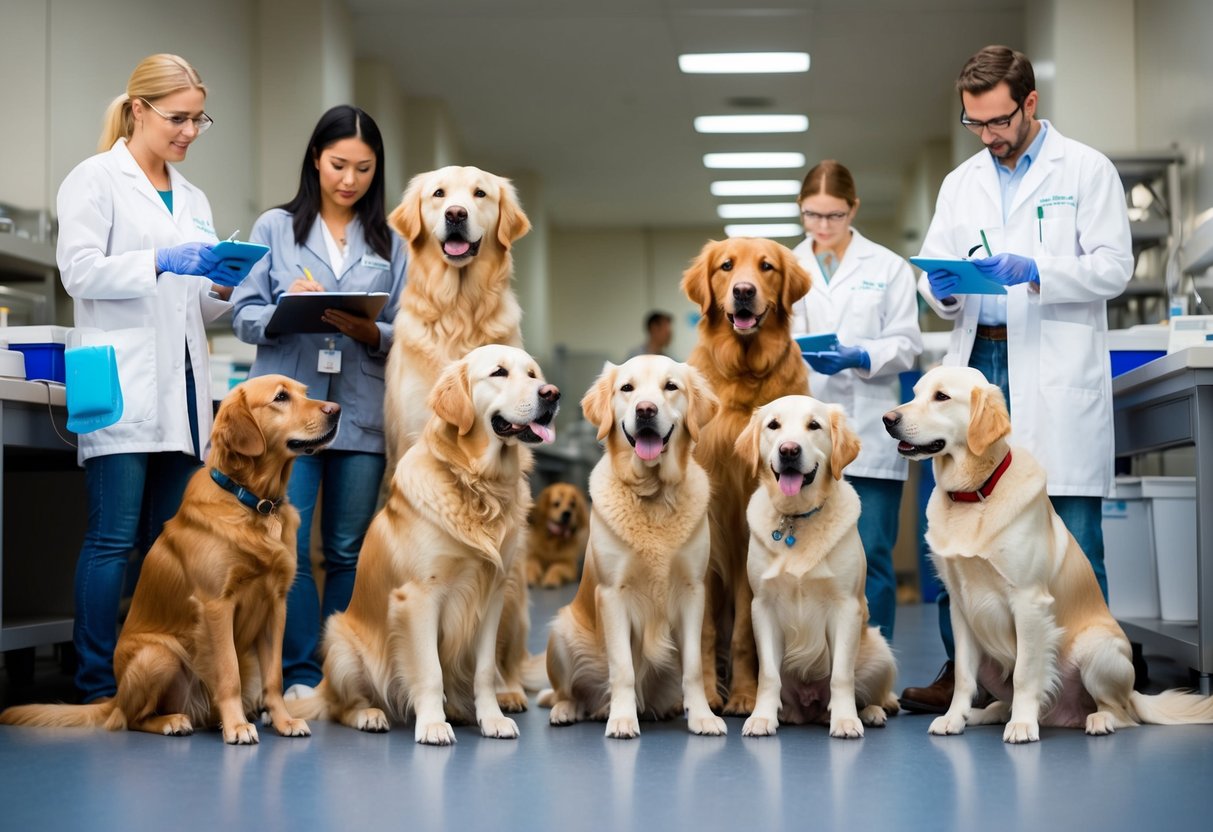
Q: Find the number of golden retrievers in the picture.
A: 8